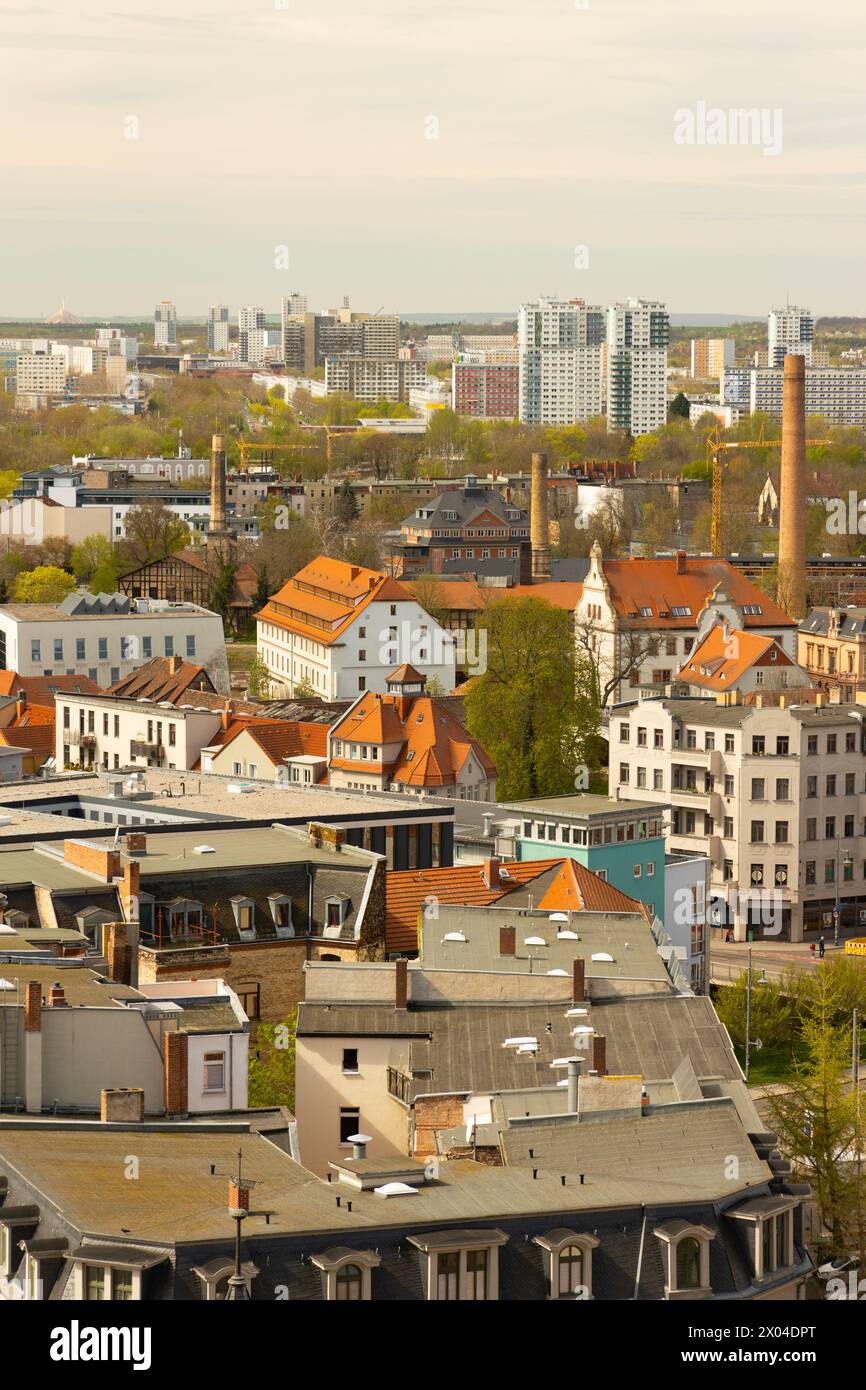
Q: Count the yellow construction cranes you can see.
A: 3